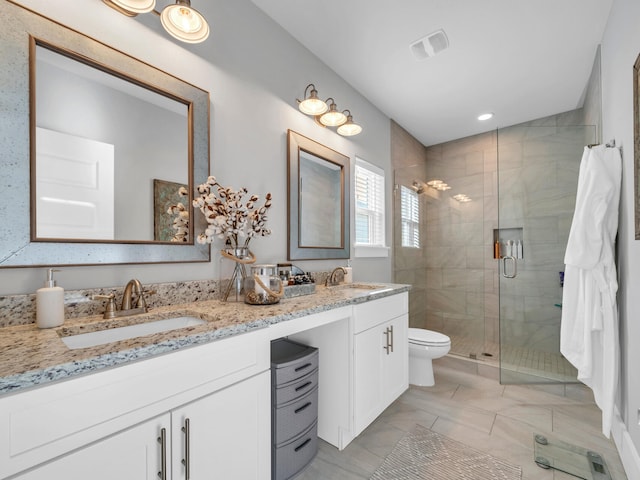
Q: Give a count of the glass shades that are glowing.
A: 5